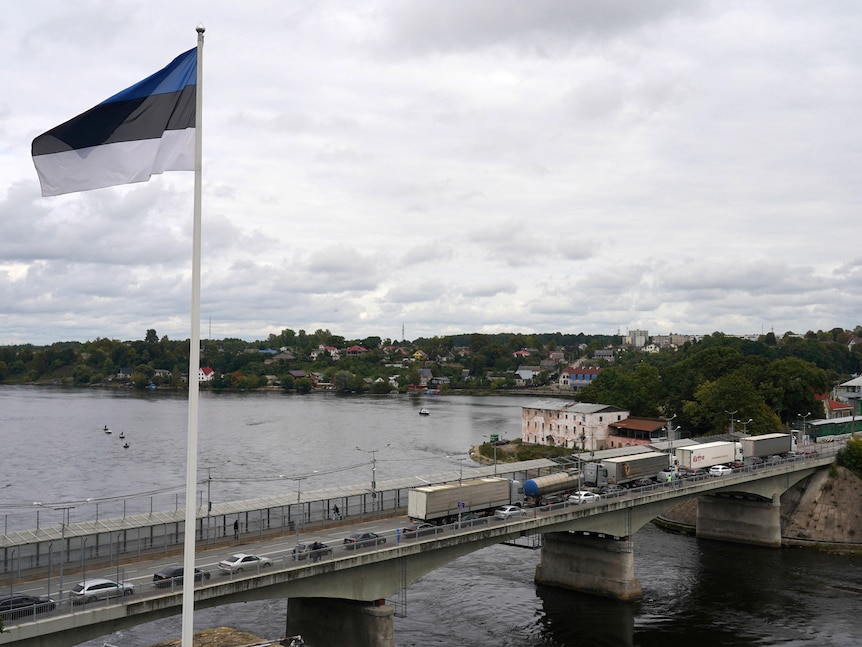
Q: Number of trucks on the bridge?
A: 5